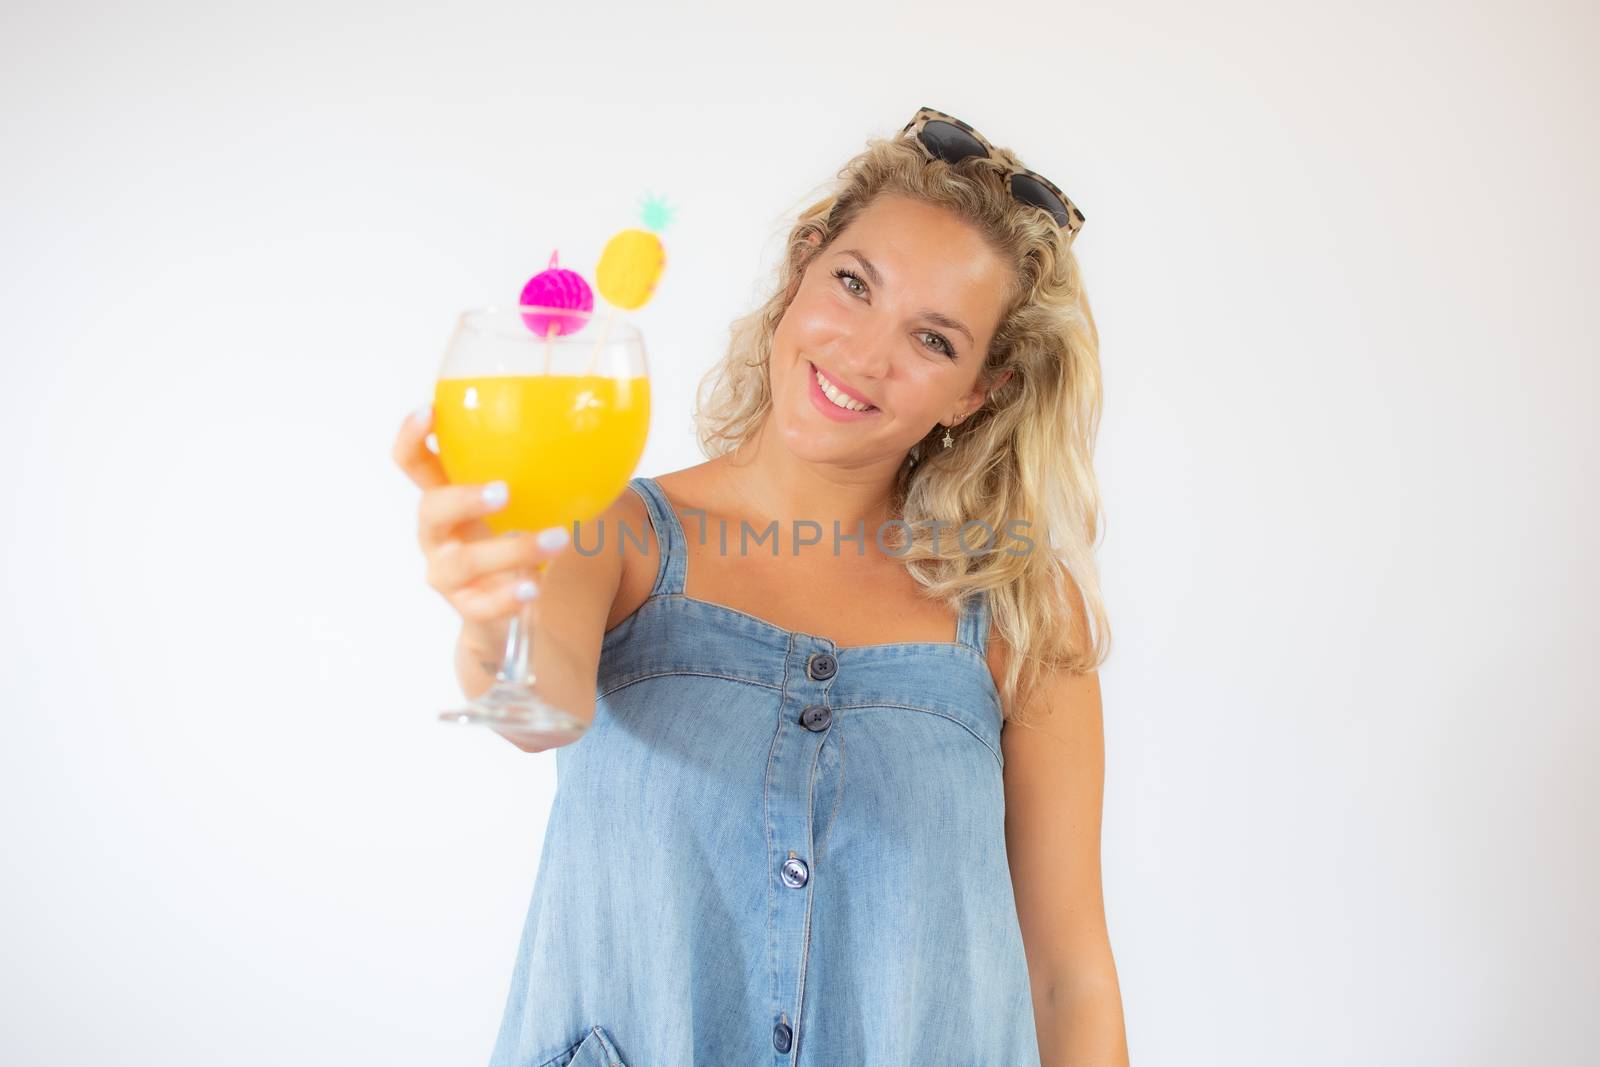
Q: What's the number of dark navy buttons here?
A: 4